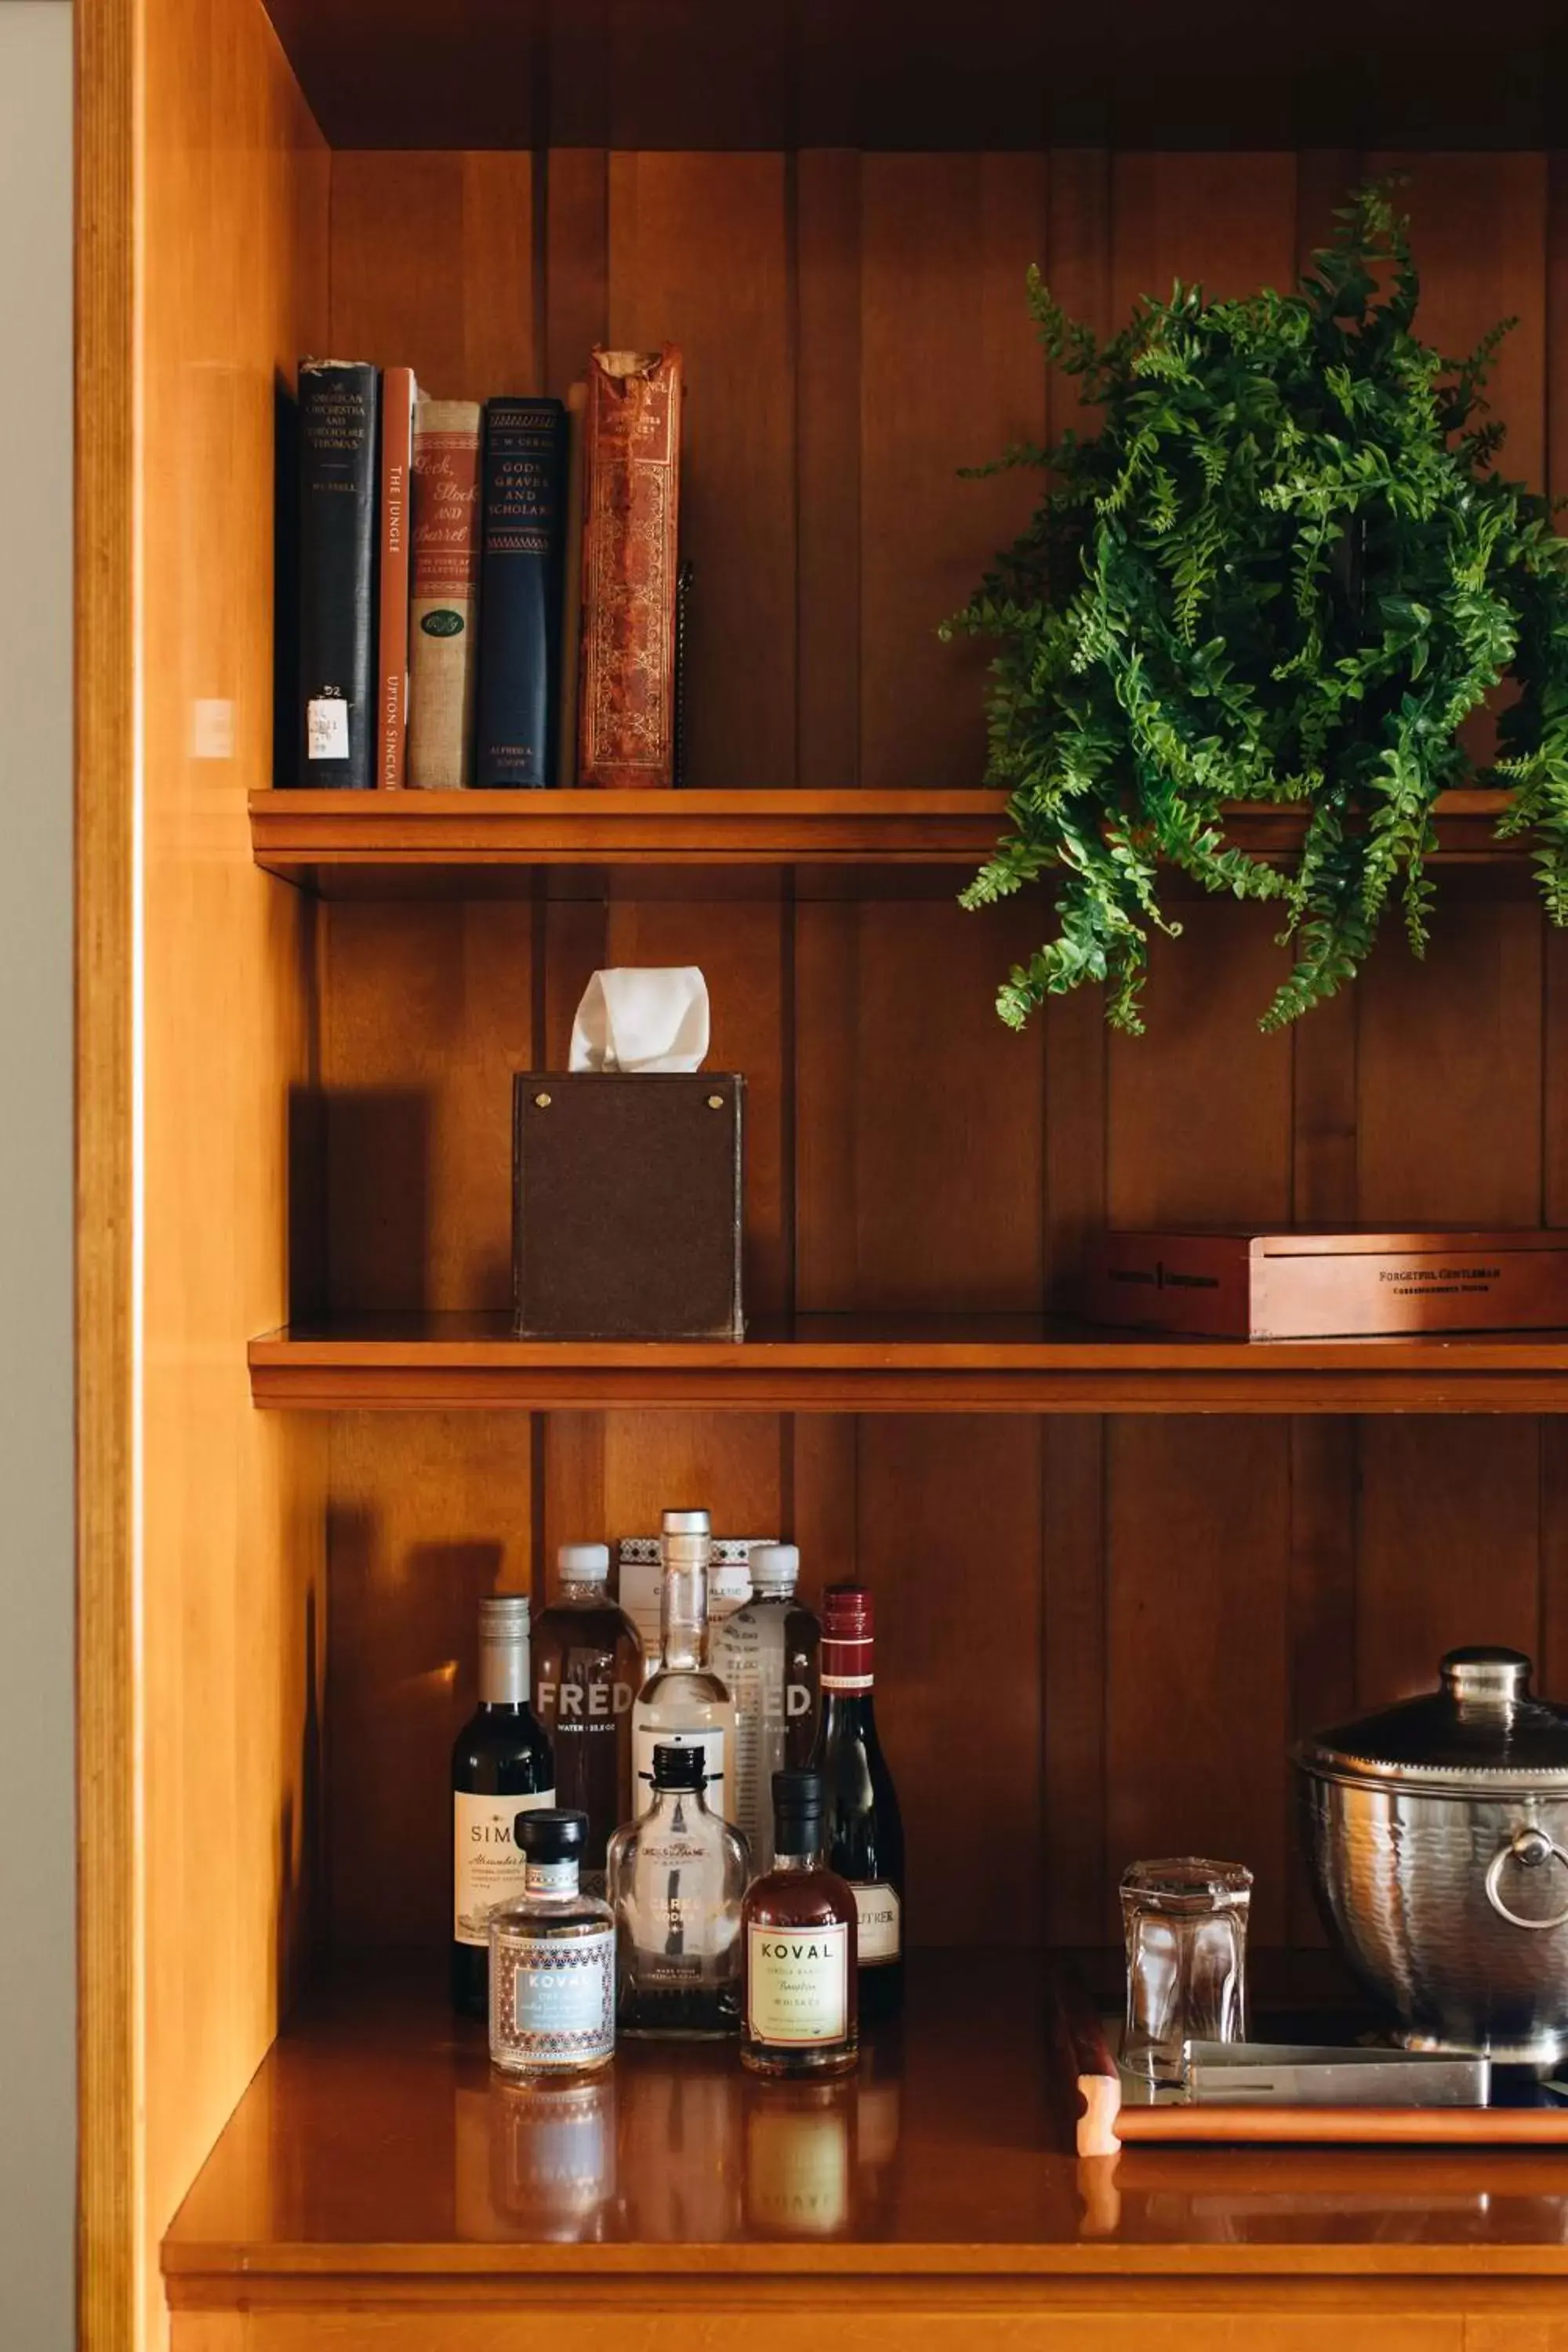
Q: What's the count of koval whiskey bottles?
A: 1